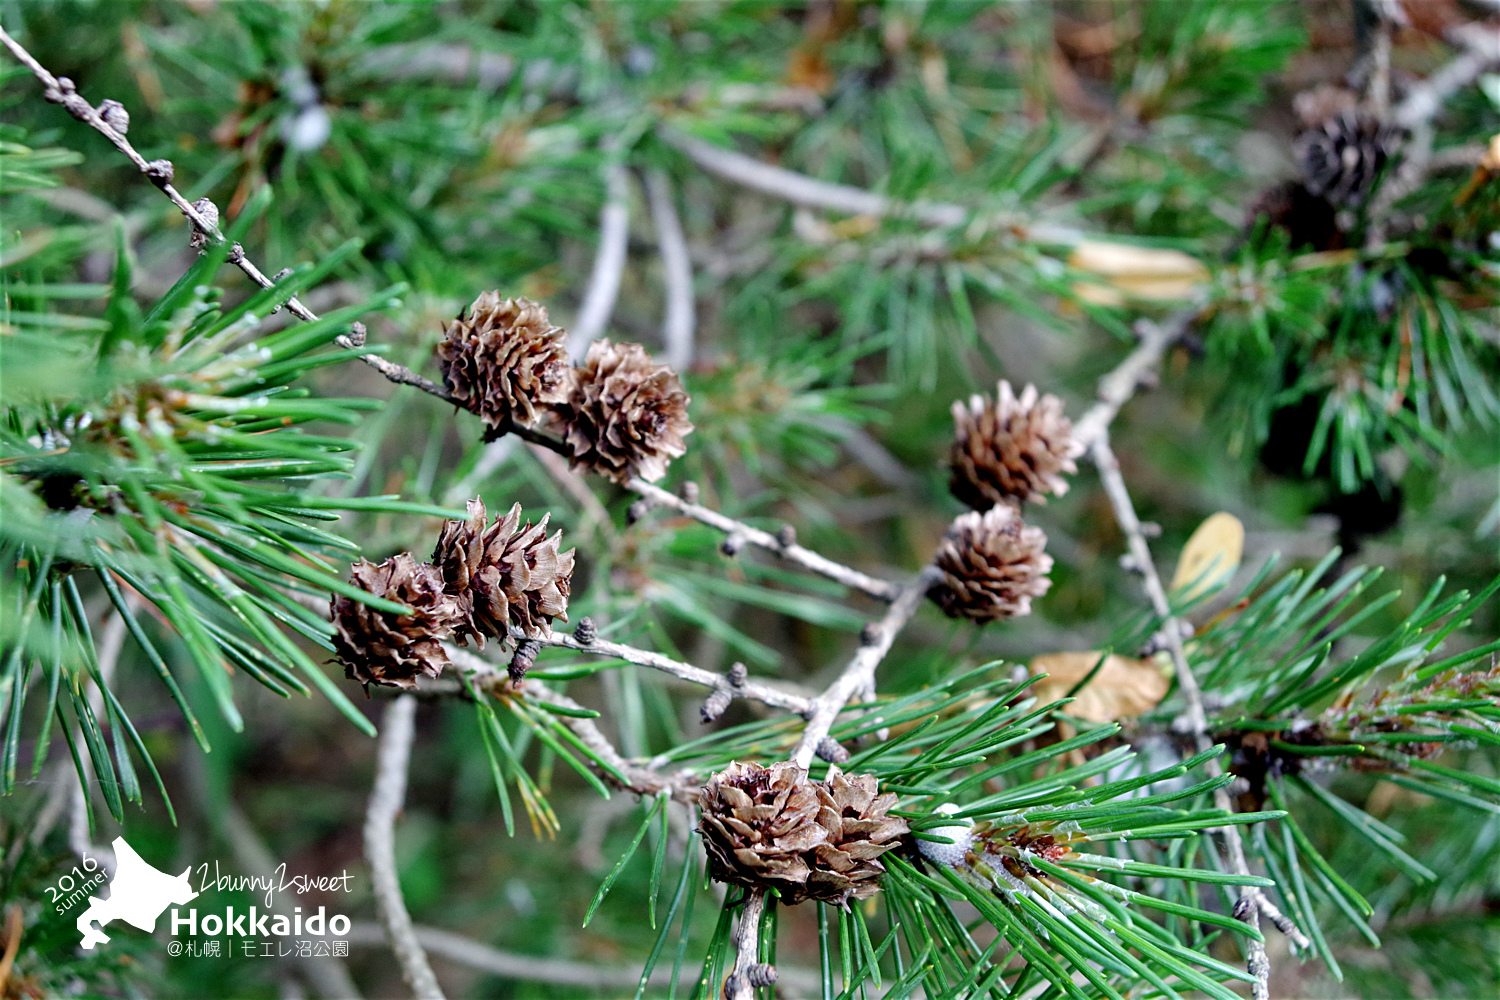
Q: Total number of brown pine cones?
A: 8